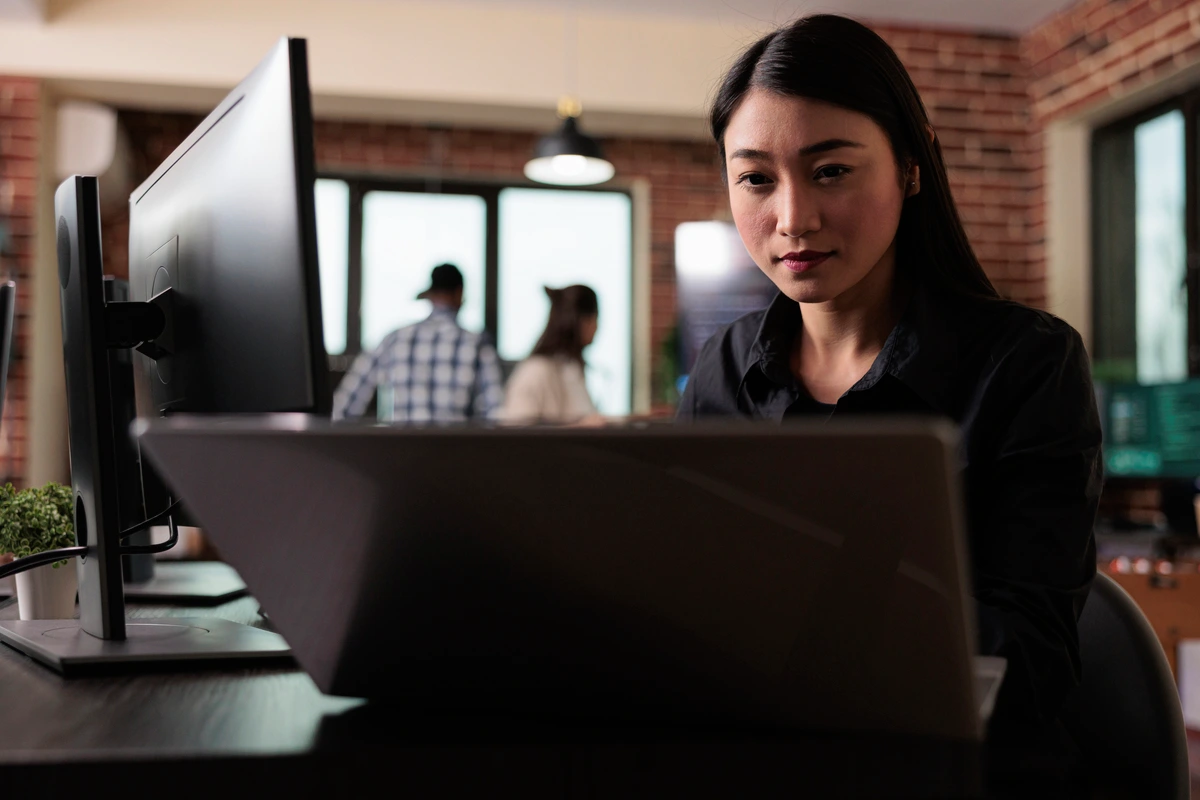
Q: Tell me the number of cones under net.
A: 0